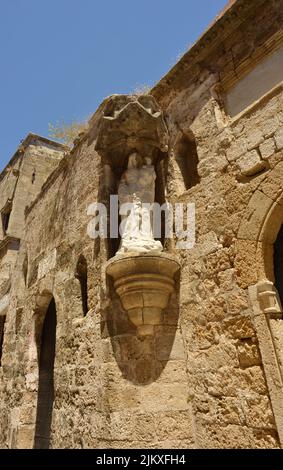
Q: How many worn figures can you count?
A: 2